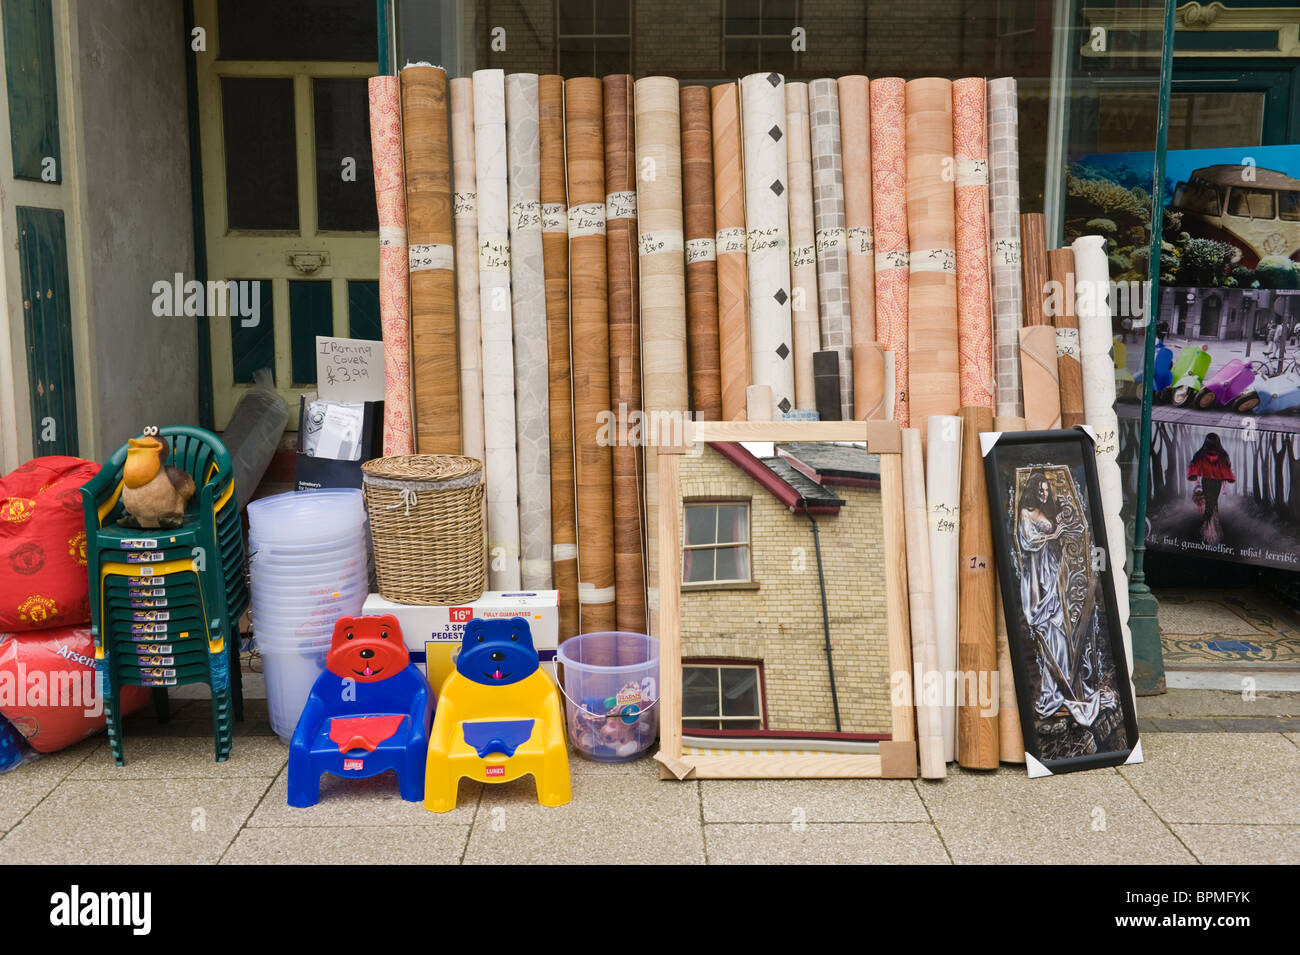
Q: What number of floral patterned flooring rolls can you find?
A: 3